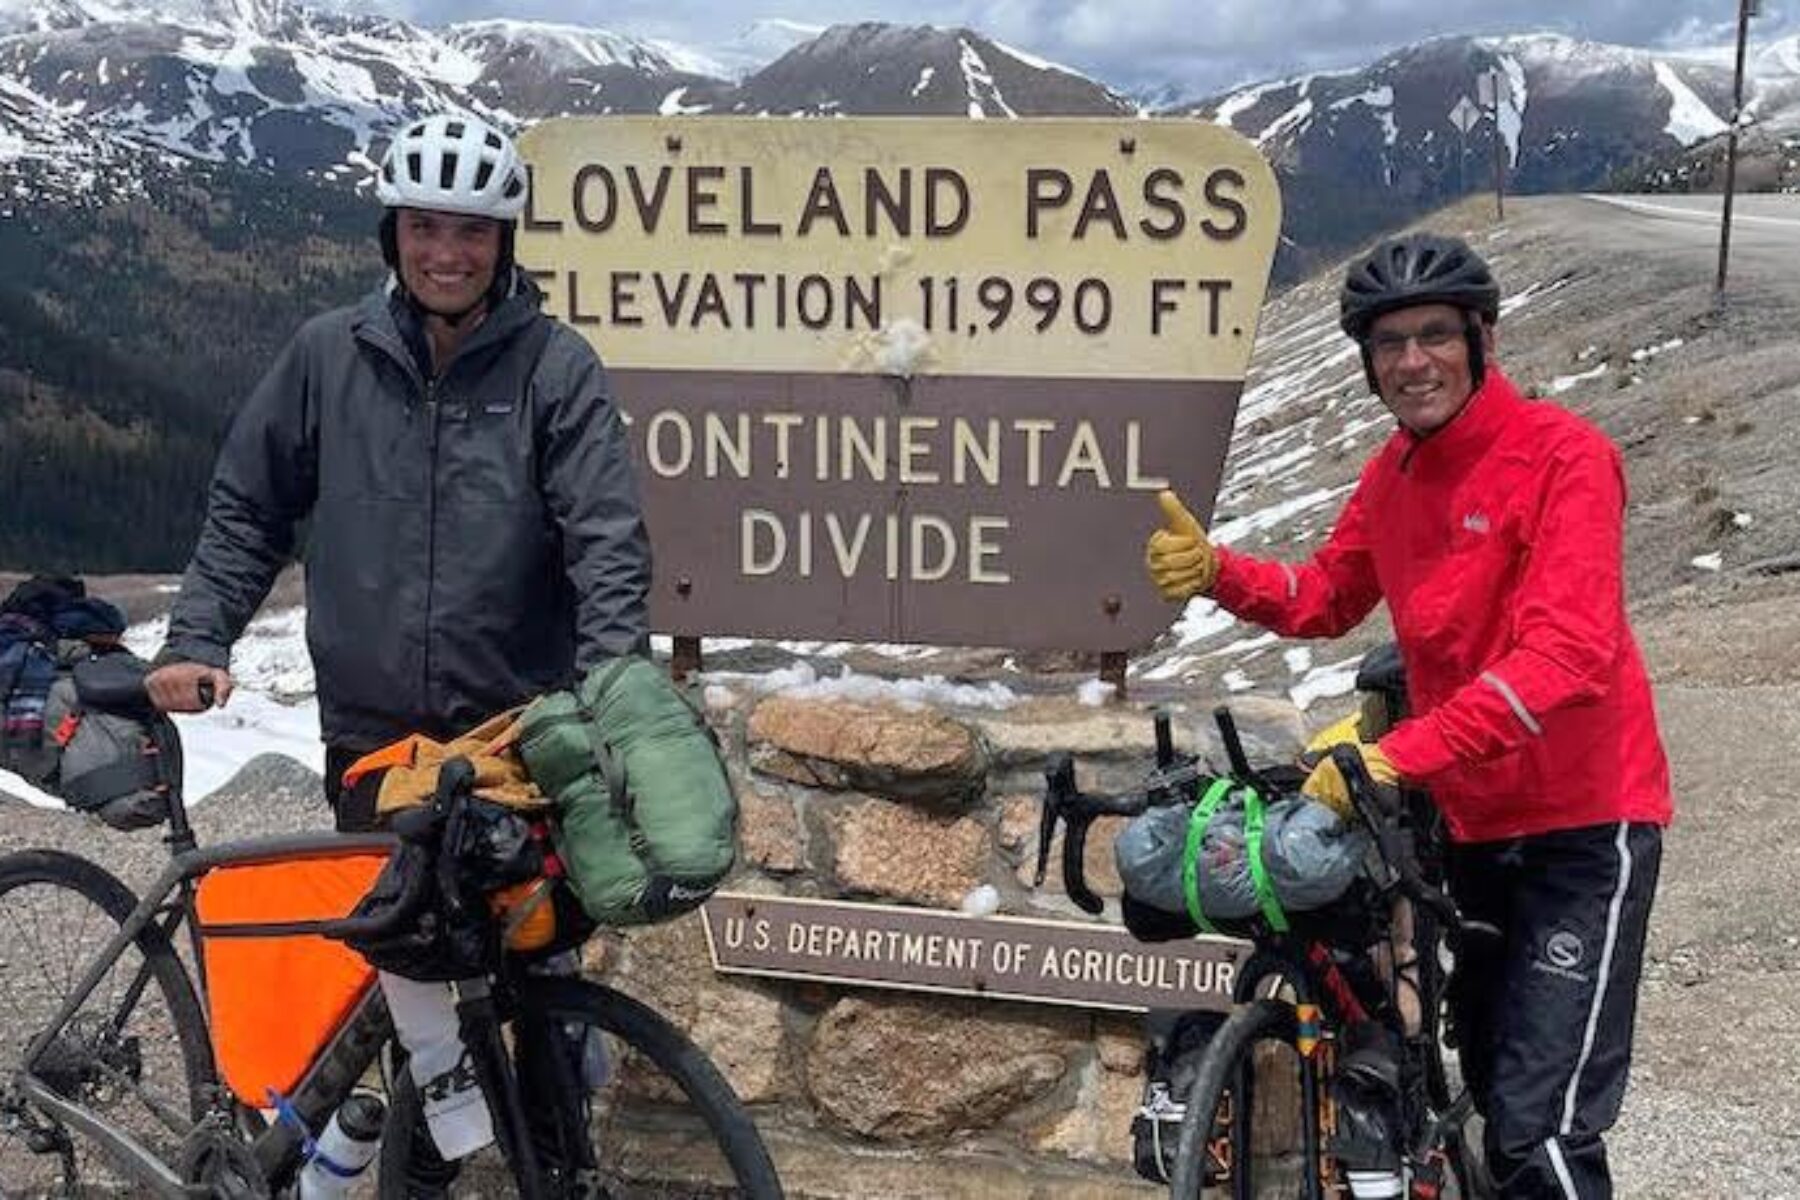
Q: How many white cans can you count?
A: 1